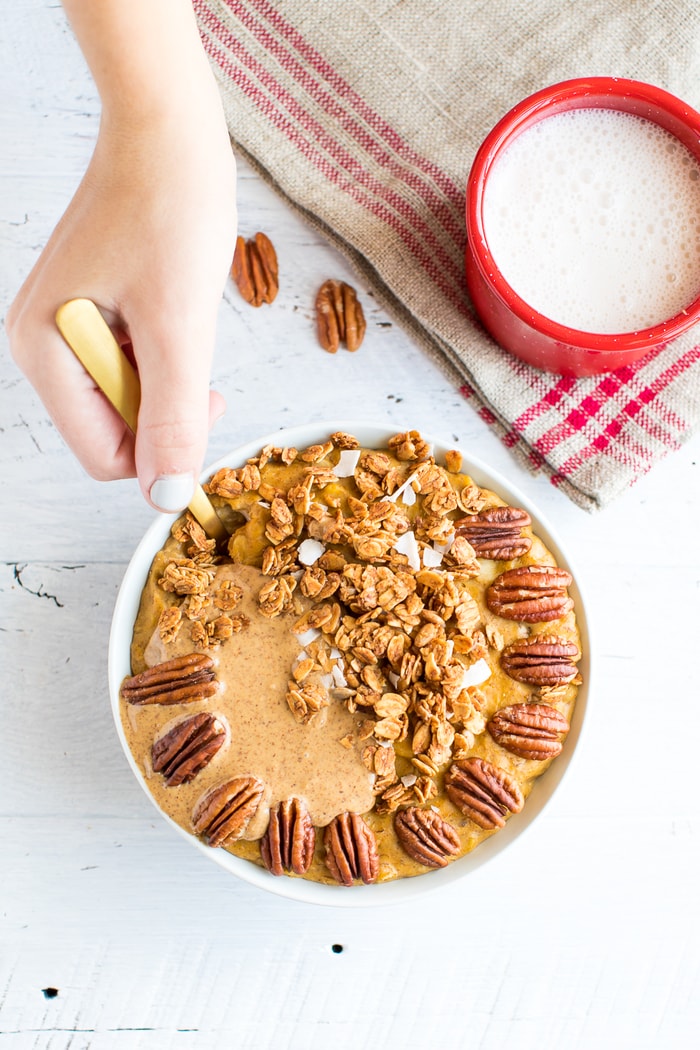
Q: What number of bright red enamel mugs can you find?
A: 1